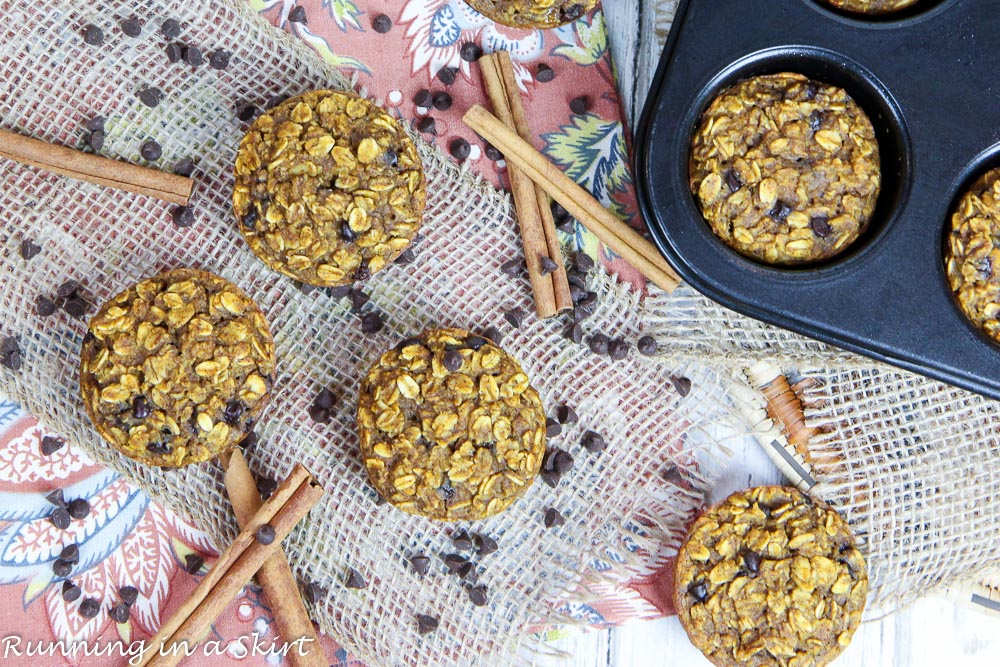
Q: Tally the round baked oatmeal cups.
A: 8